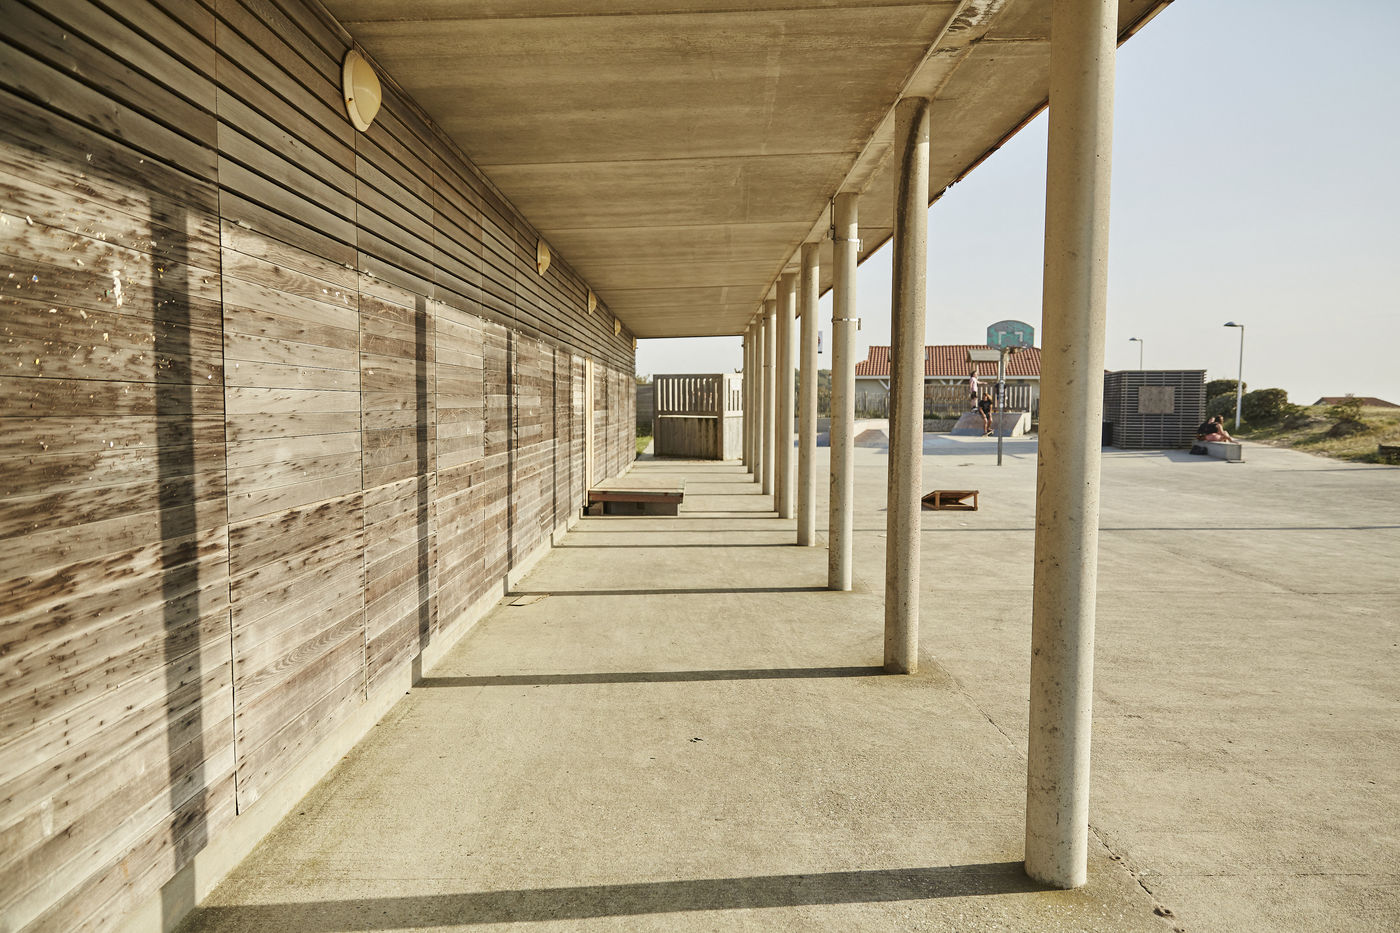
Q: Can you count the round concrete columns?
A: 10